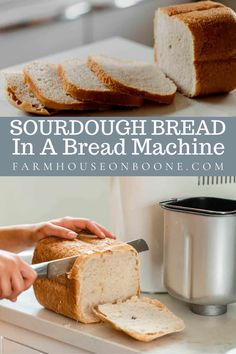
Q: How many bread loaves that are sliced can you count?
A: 2